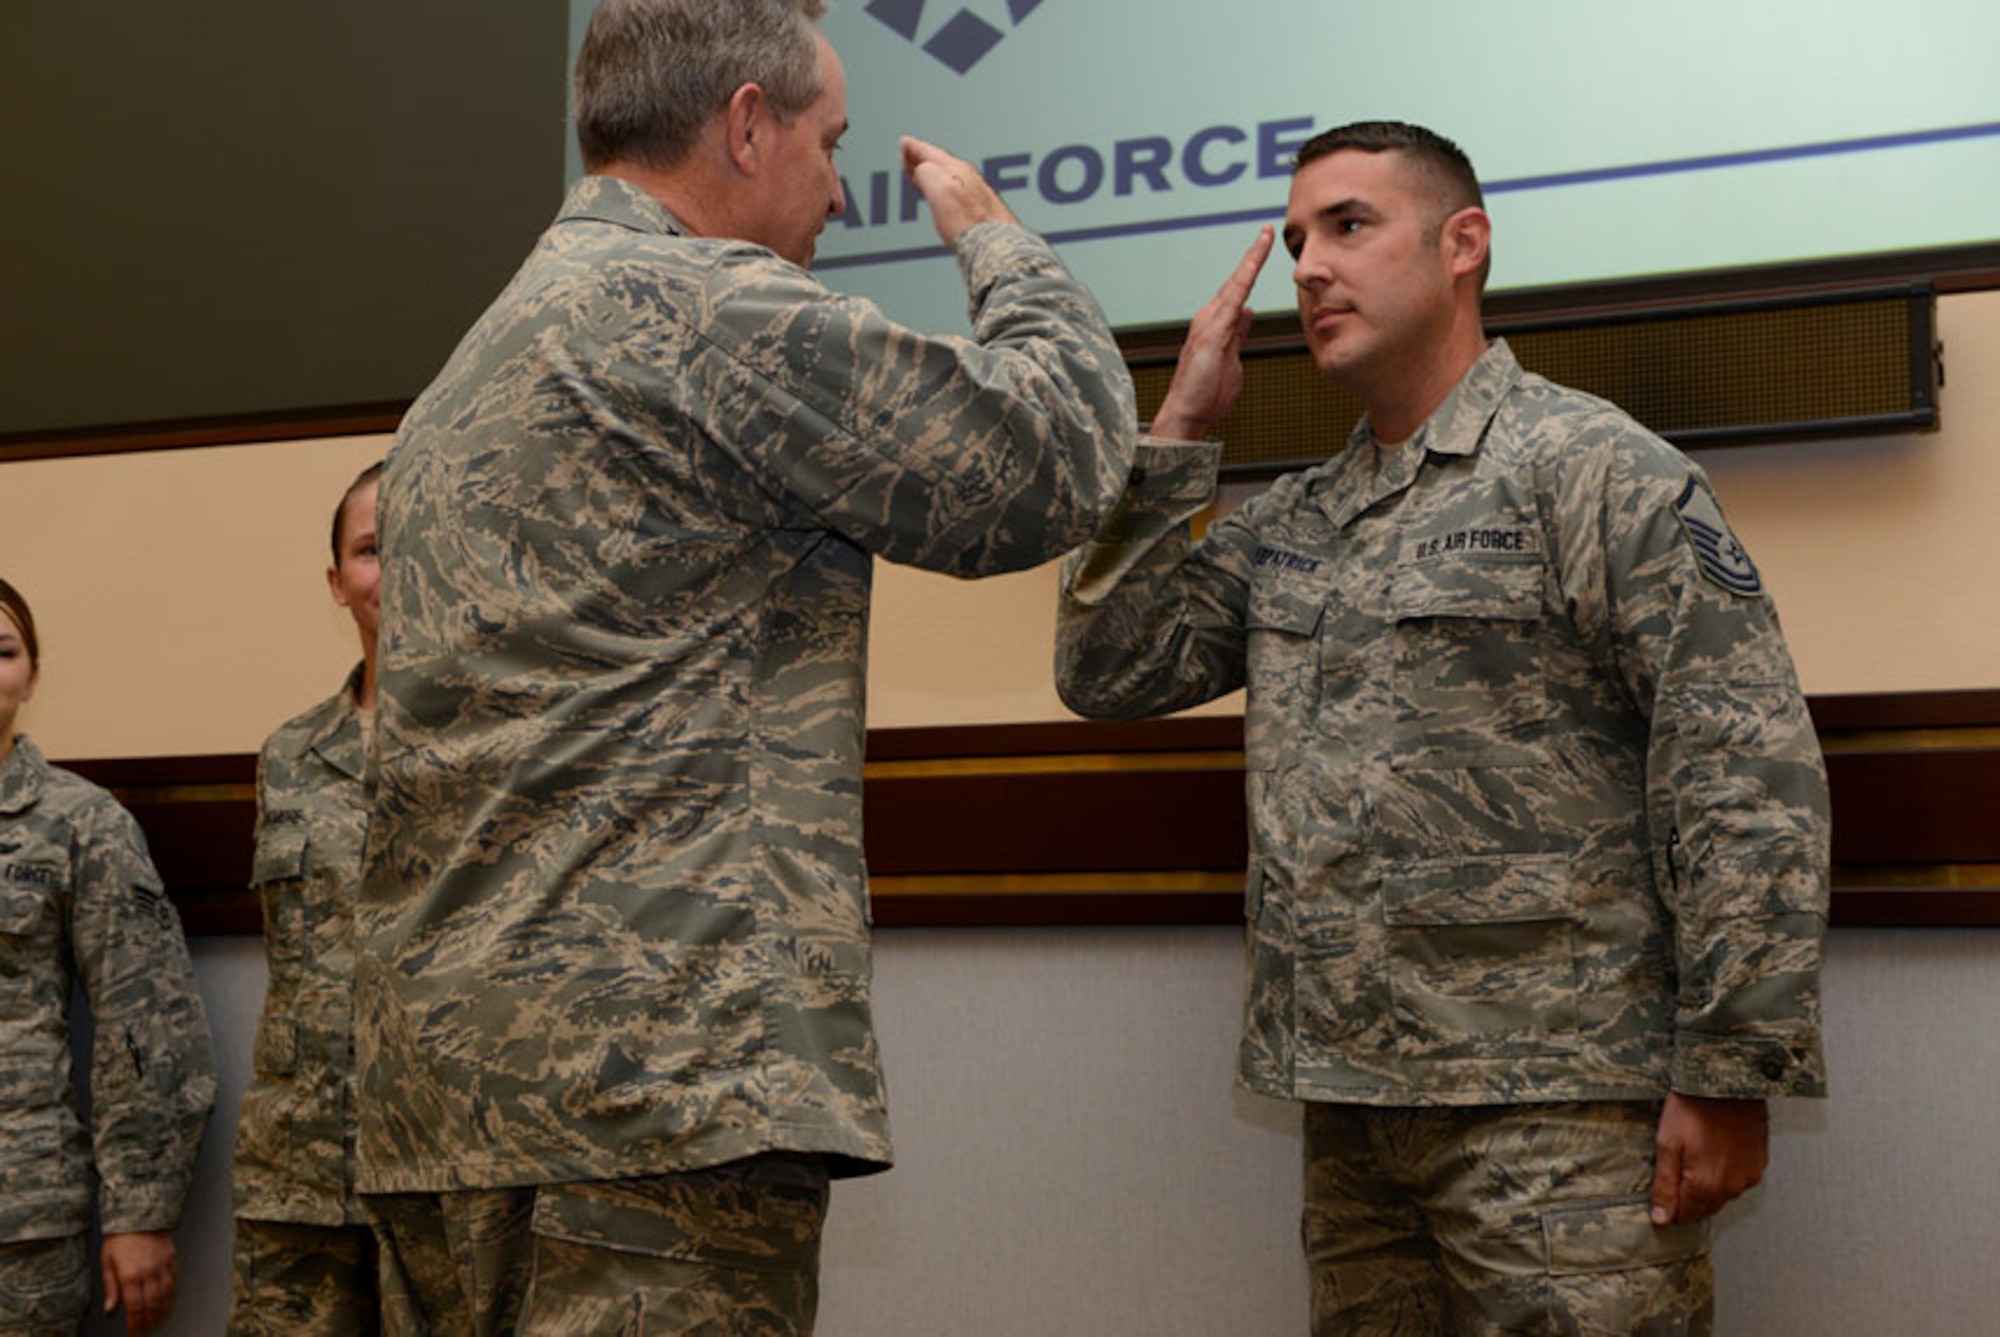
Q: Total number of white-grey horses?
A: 0